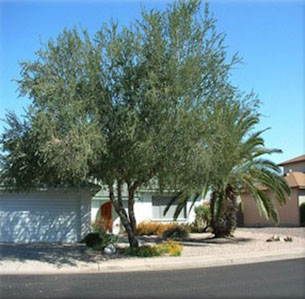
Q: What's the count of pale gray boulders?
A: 1